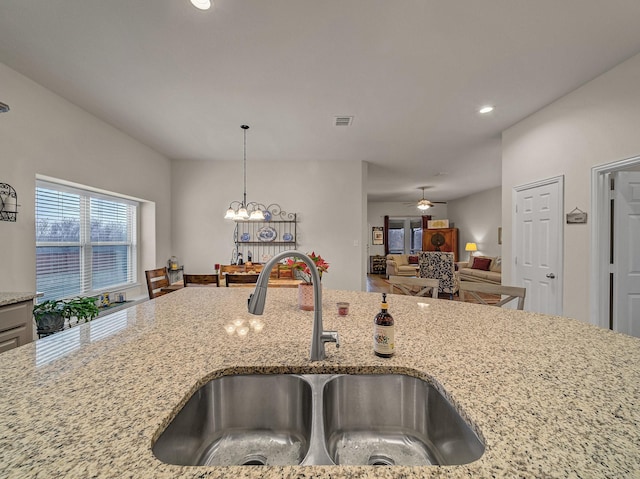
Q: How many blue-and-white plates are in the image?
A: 4